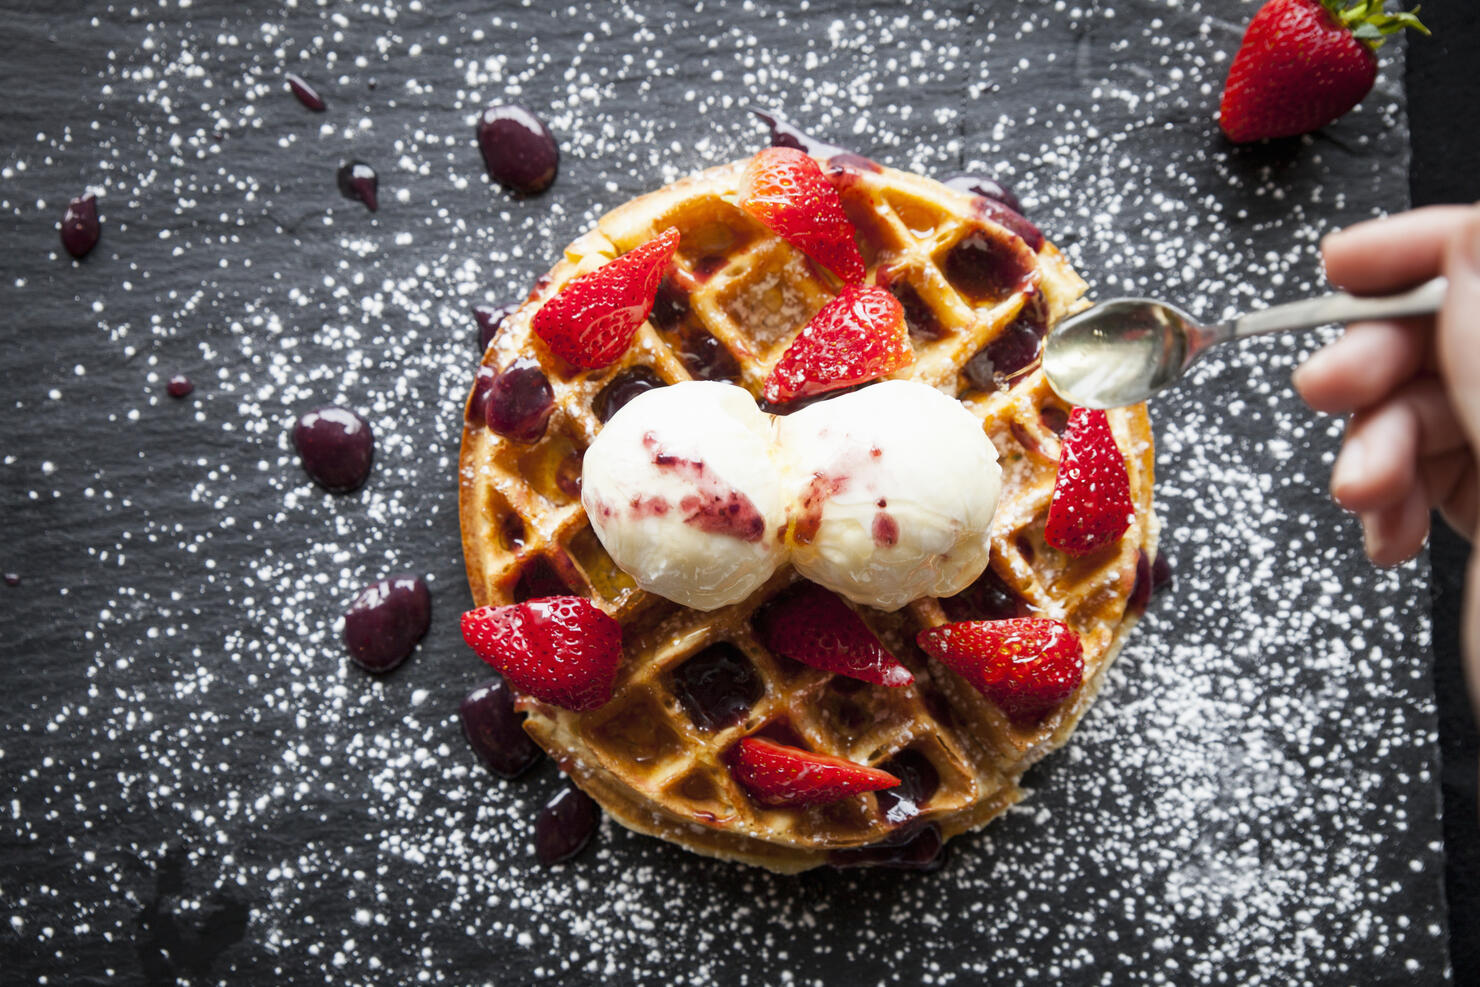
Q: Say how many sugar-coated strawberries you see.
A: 8